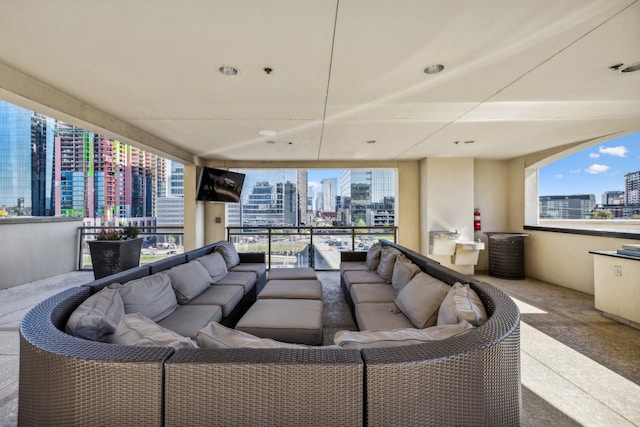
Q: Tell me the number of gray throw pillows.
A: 13